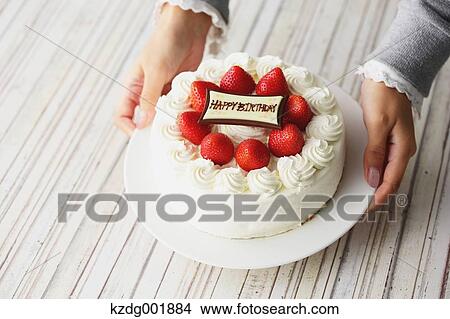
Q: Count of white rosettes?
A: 15